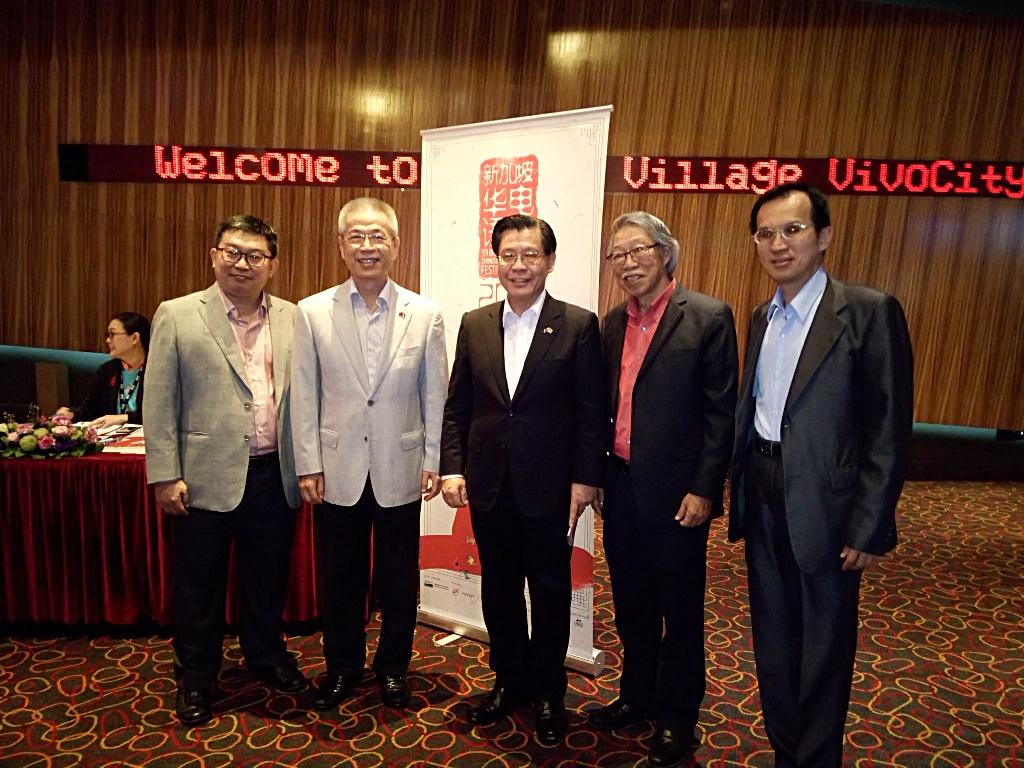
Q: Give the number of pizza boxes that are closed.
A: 0